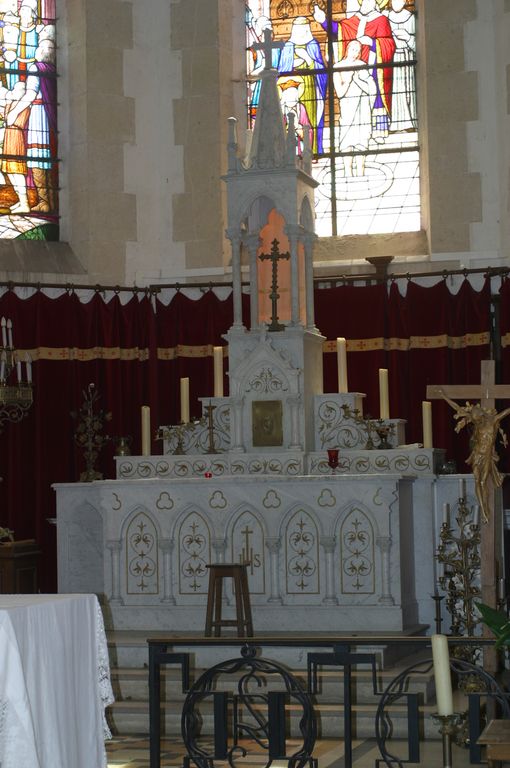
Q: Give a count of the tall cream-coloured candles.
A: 7